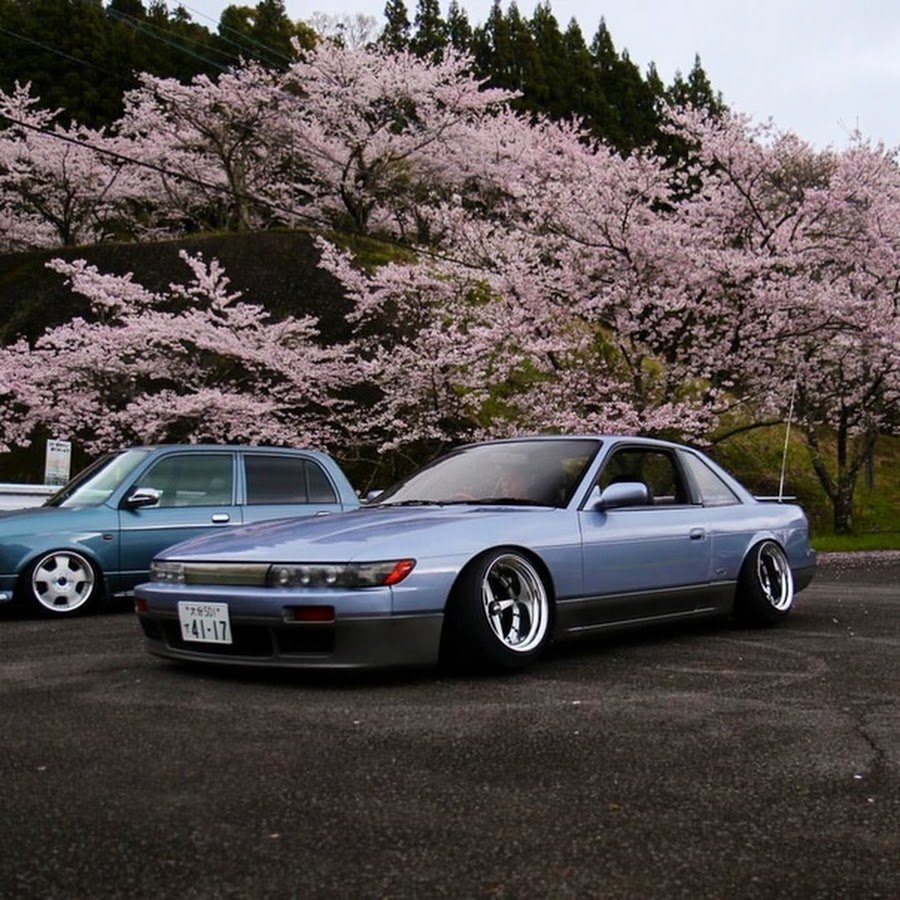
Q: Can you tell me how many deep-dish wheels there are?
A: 2